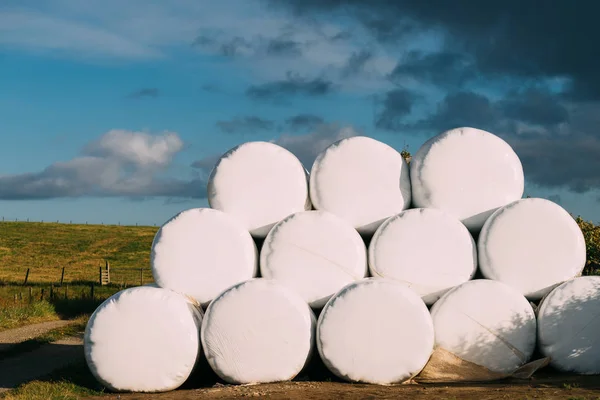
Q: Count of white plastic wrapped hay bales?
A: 12